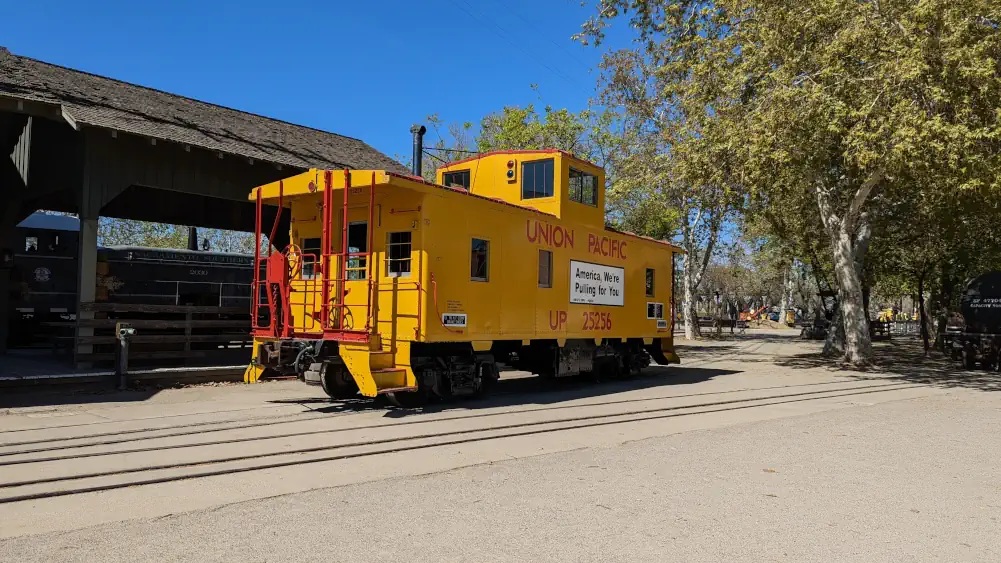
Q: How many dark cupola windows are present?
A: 3